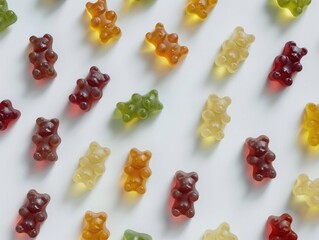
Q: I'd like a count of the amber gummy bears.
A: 6